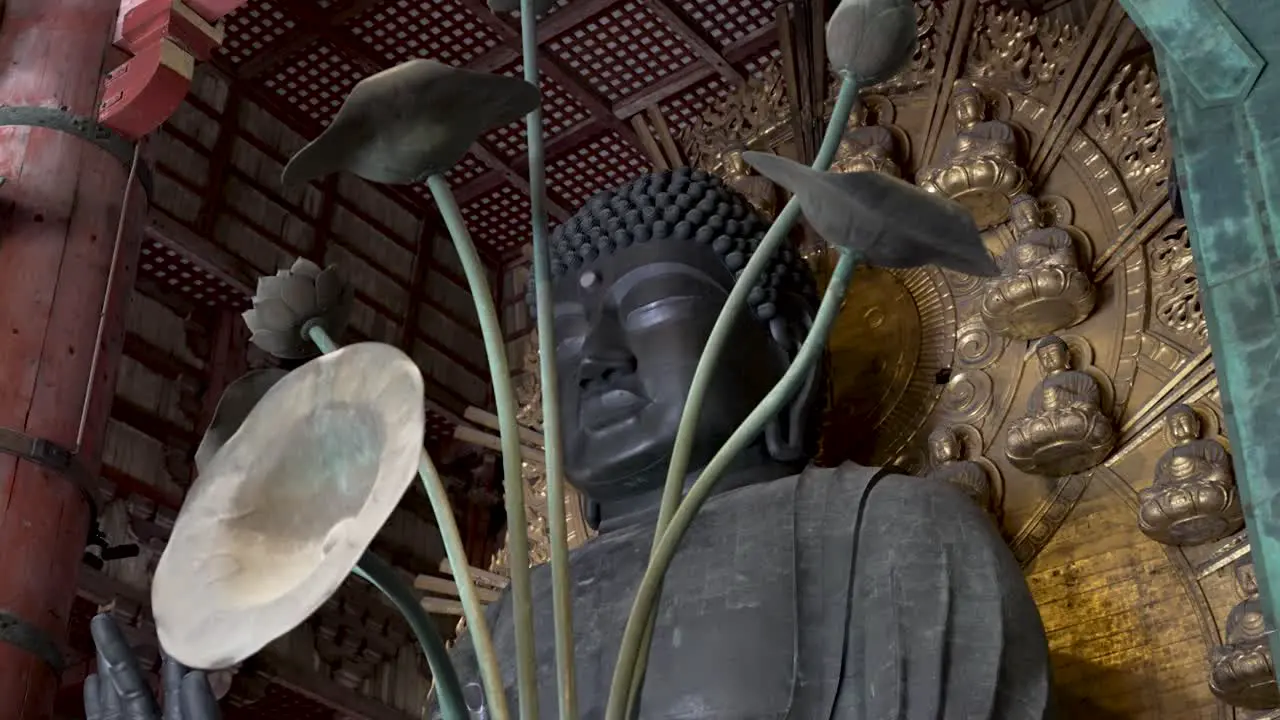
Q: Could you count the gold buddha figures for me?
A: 8